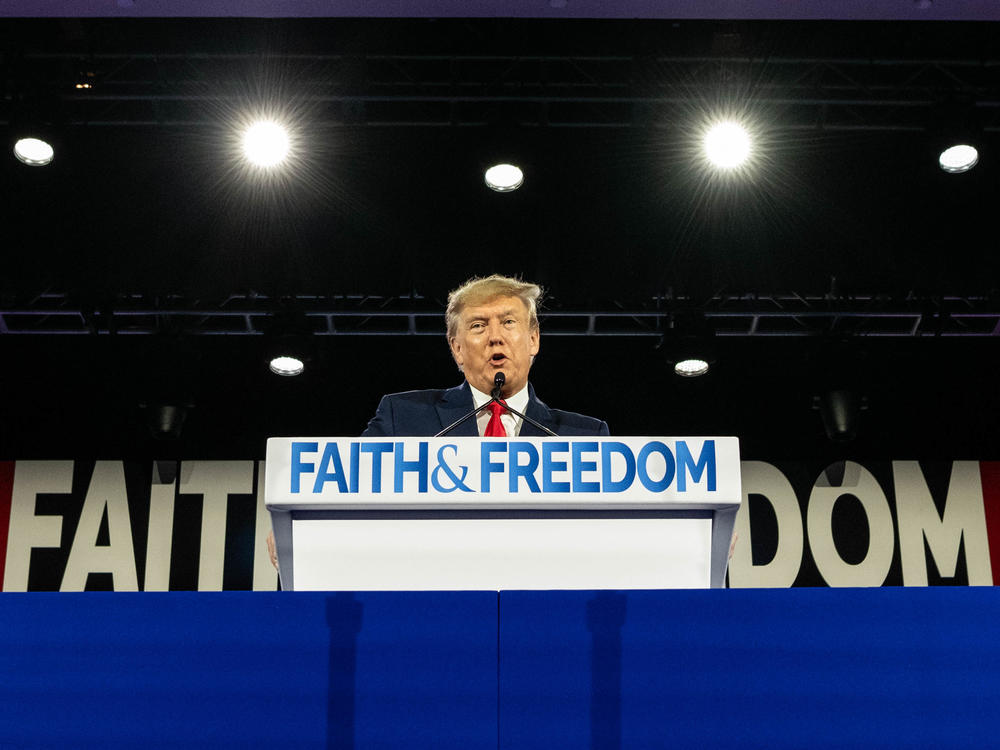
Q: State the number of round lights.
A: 7